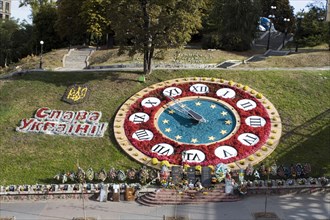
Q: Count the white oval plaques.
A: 12